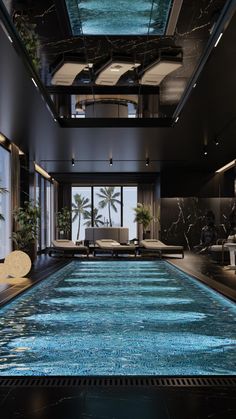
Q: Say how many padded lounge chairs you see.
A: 3